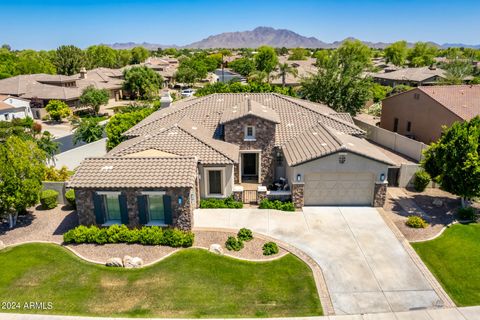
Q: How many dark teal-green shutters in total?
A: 4